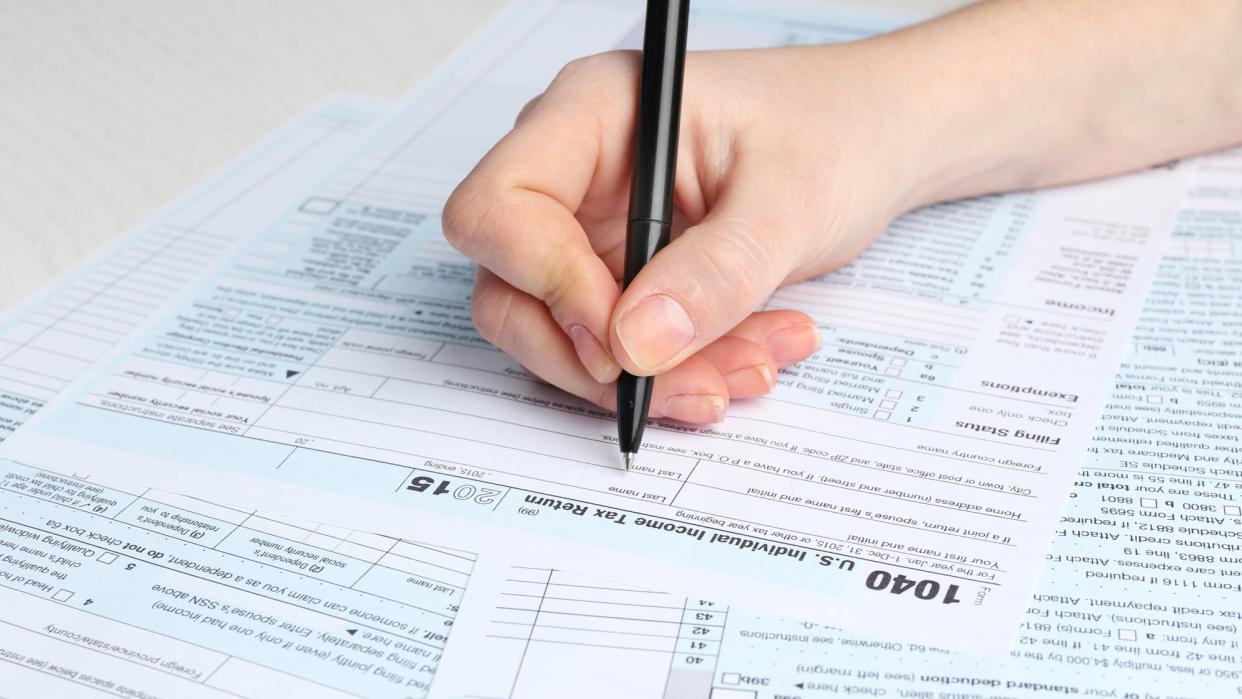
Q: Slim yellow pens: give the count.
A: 0